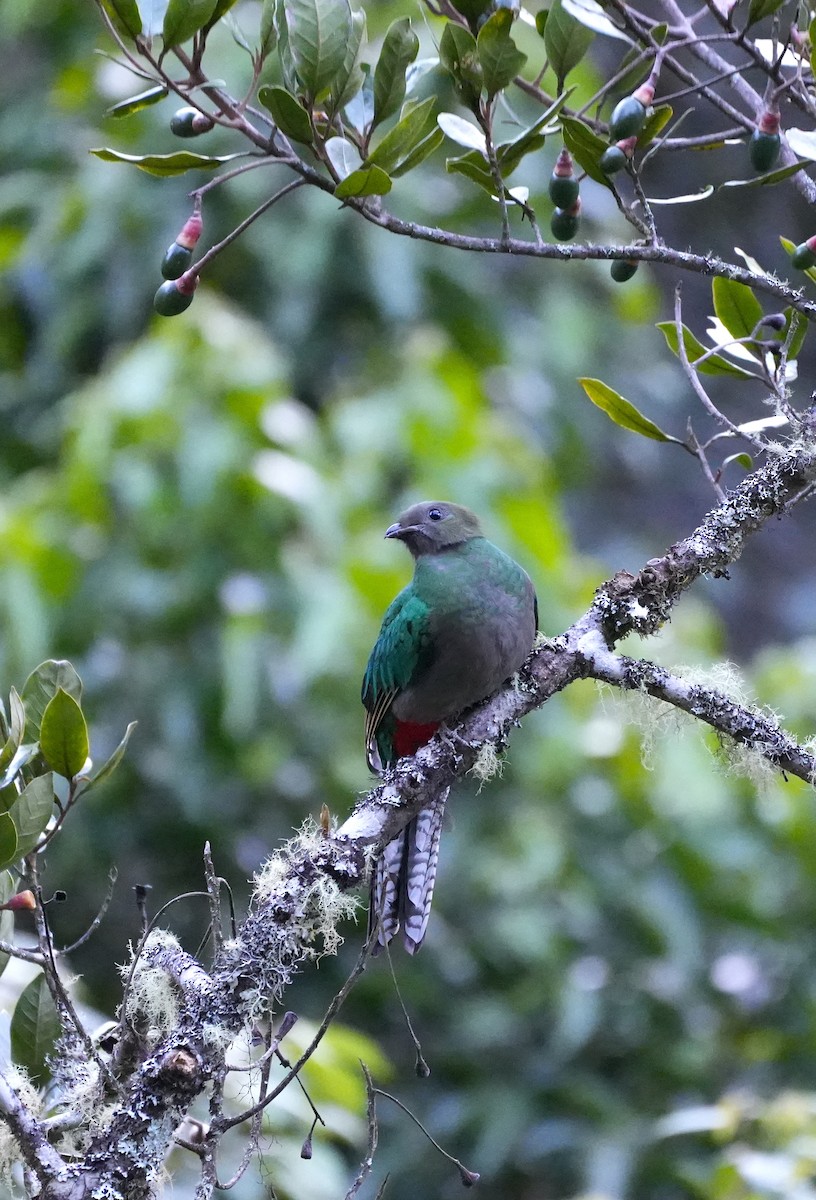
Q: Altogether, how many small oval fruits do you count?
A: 10